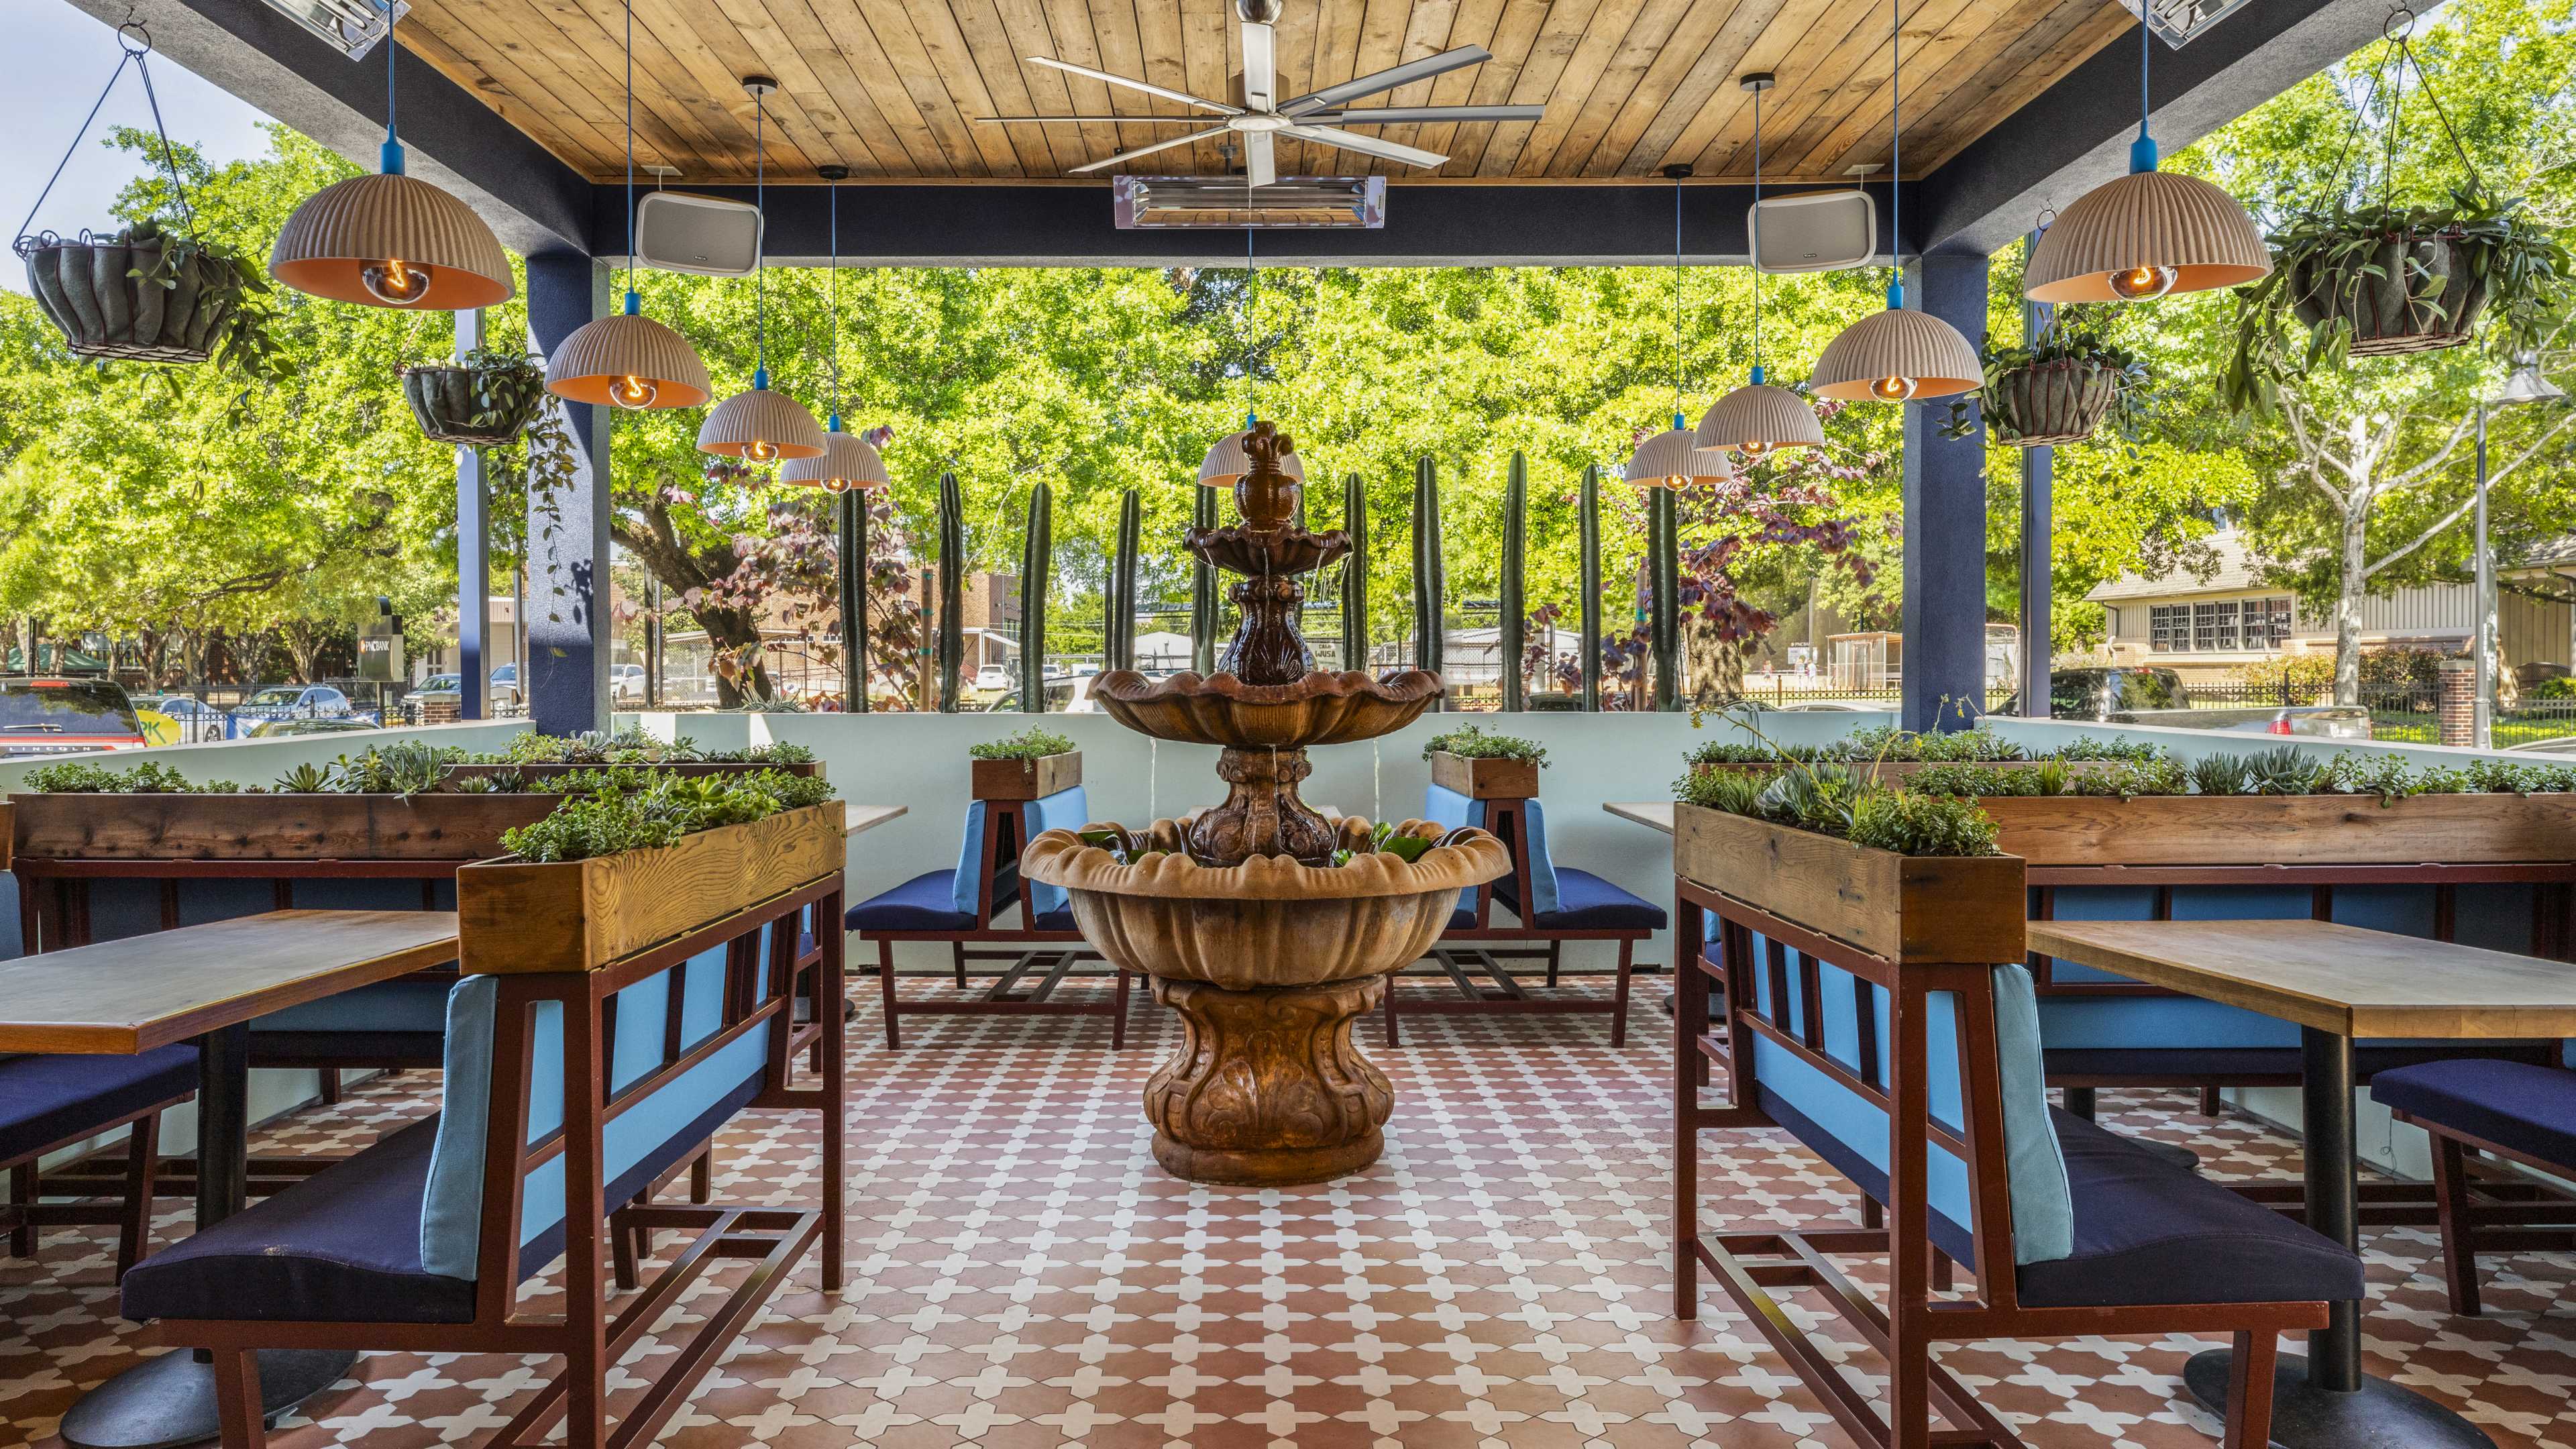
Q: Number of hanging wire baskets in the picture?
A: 4